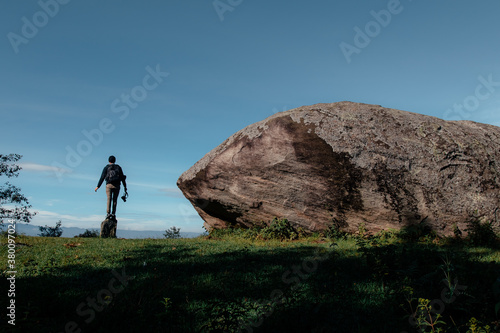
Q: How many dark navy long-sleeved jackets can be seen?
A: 1